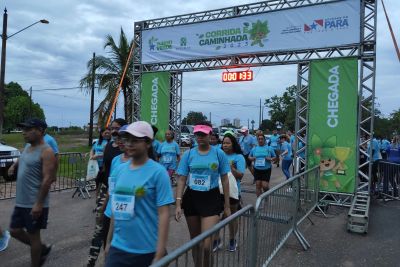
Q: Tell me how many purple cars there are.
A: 0